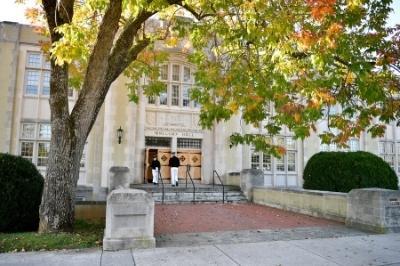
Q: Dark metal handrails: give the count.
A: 3